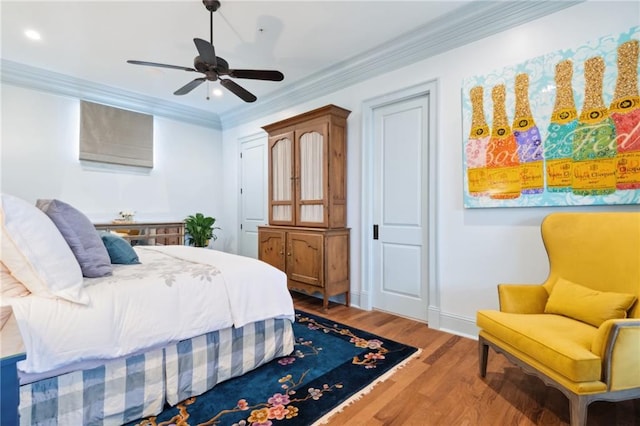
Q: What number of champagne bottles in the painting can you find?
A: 6